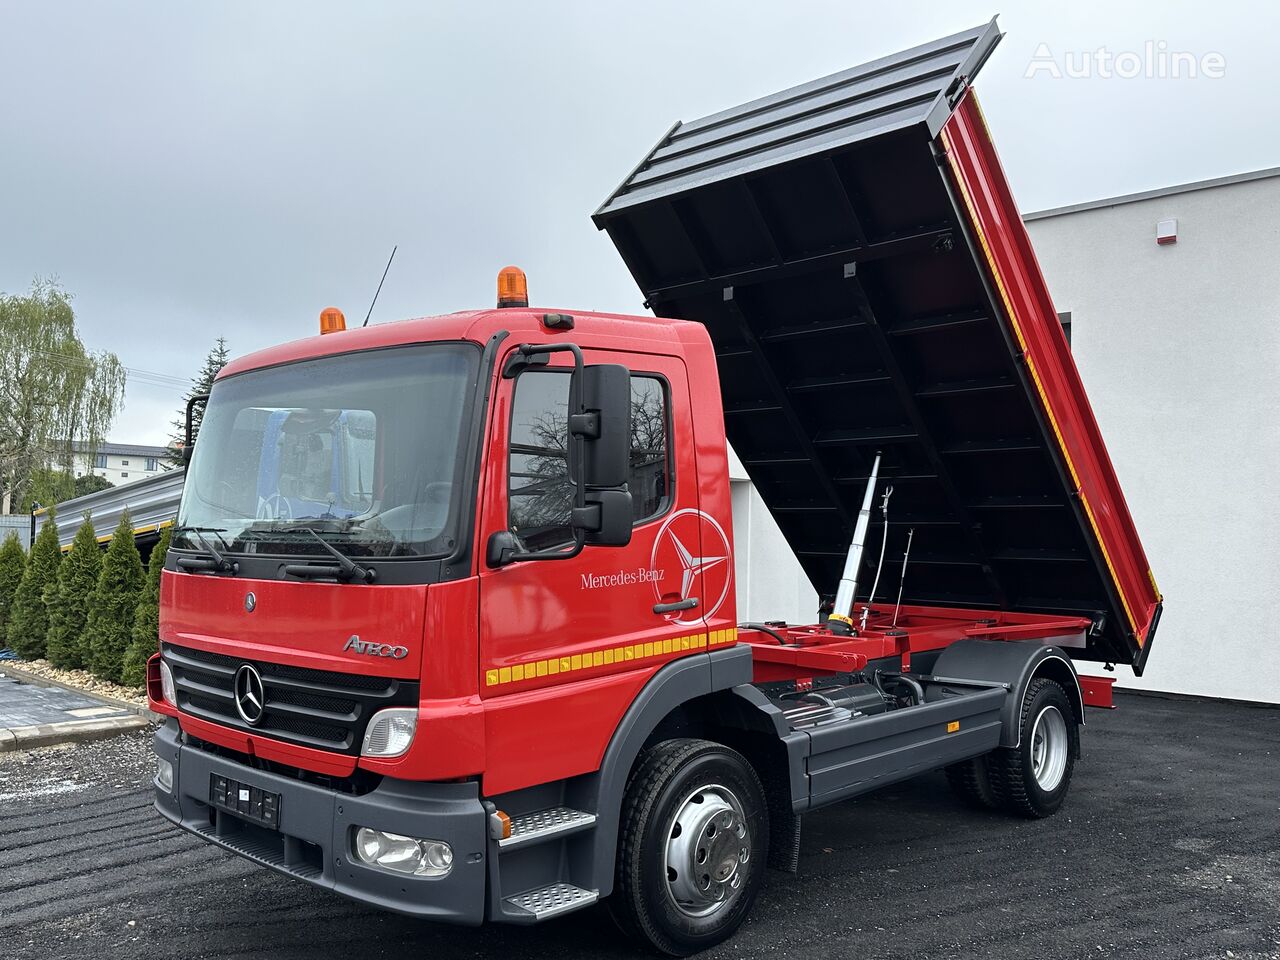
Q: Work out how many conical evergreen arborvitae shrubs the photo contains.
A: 5